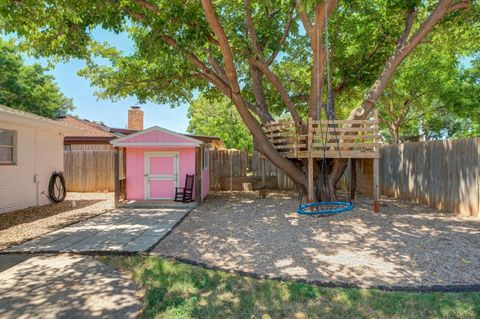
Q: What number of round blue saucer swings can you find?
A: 1